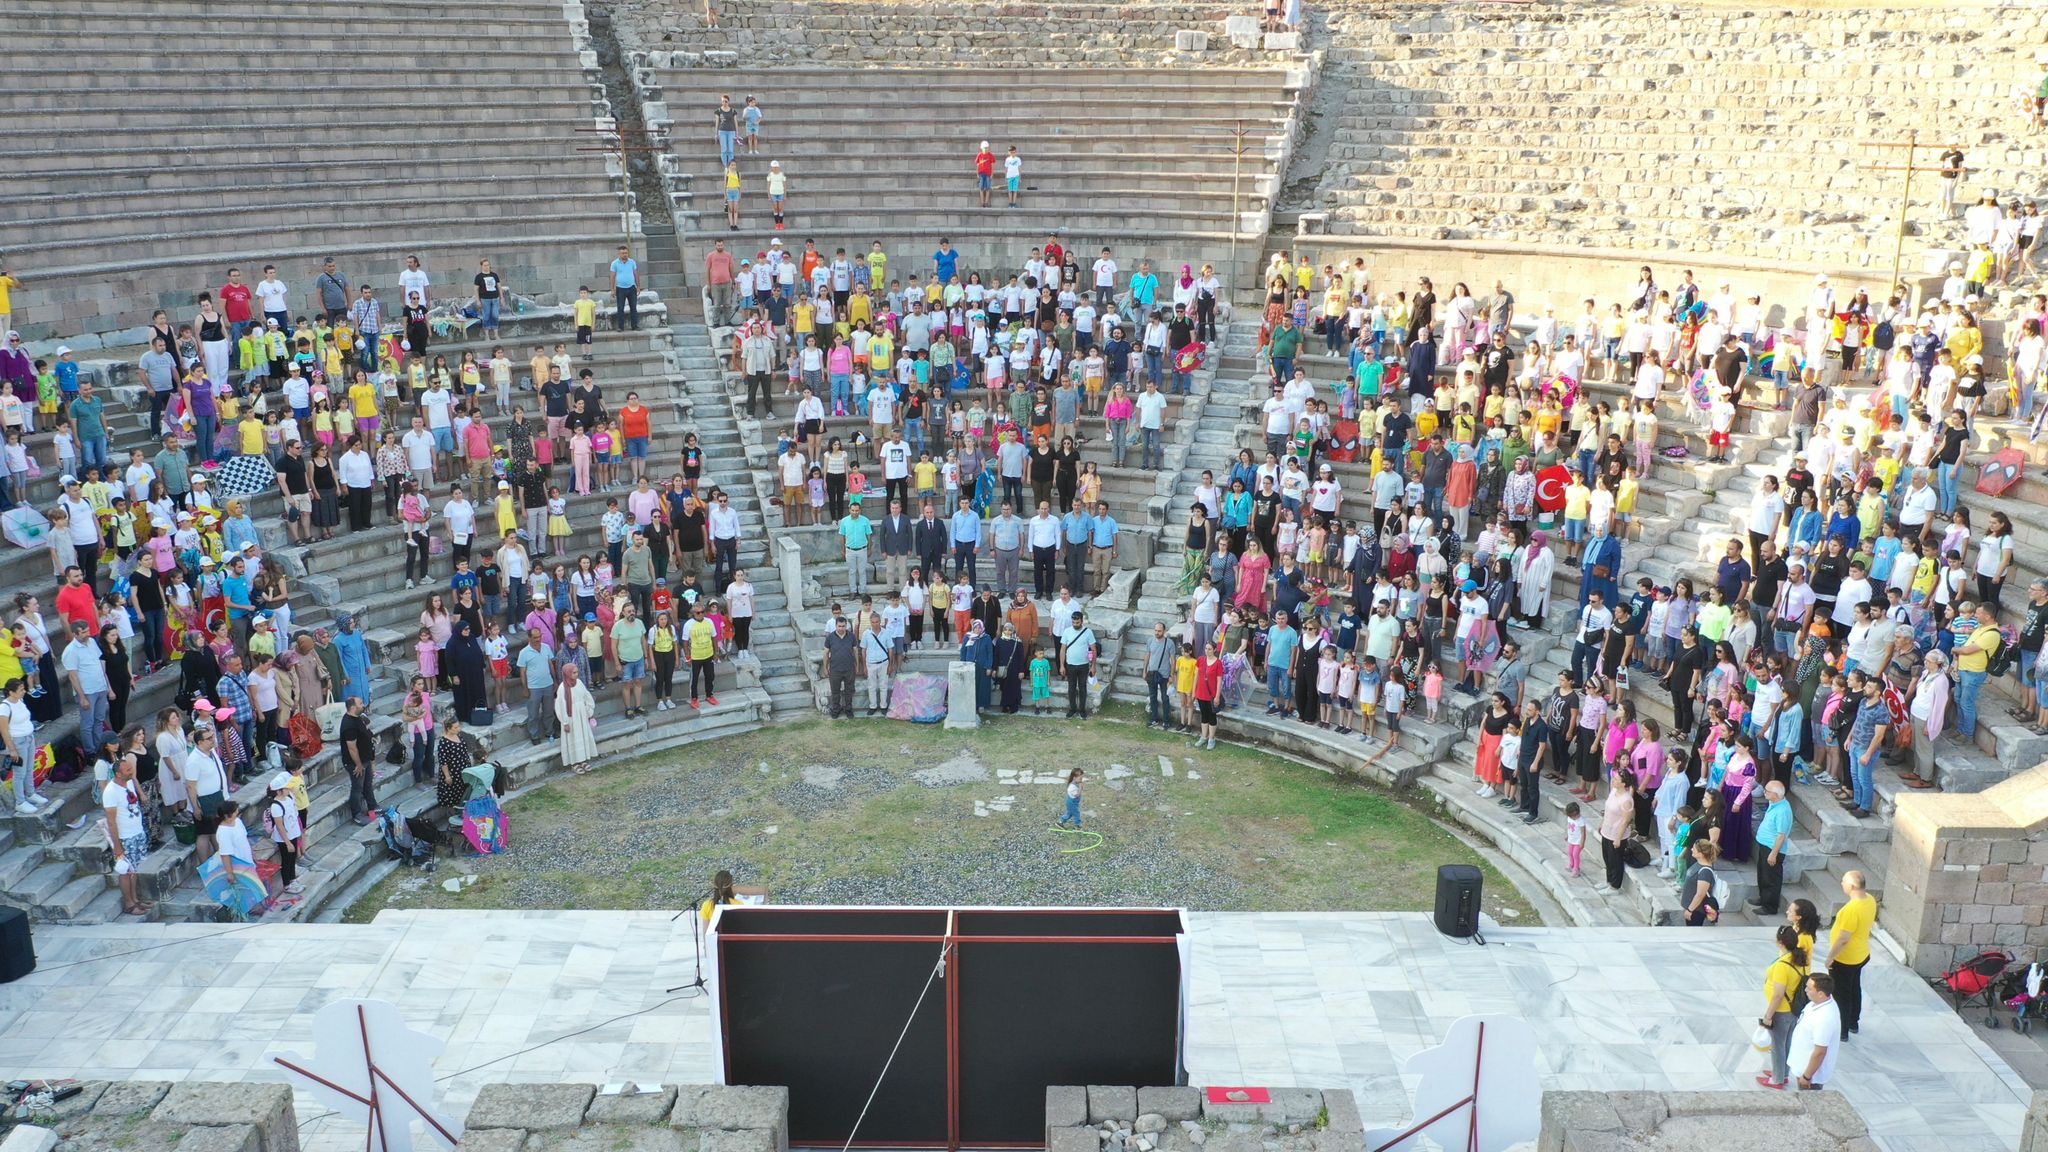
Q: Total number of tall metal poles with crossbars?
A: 3